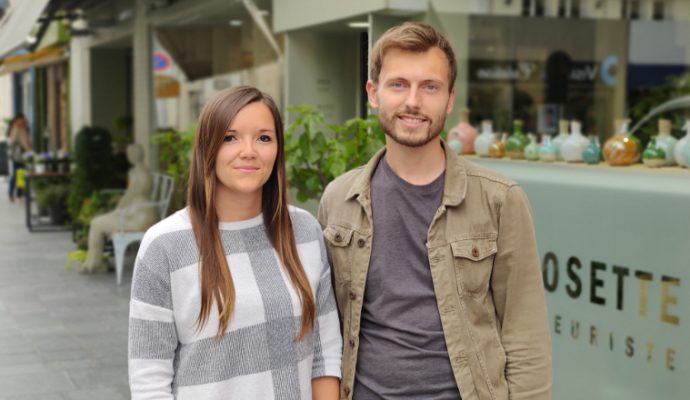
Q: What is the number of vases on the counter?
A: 14